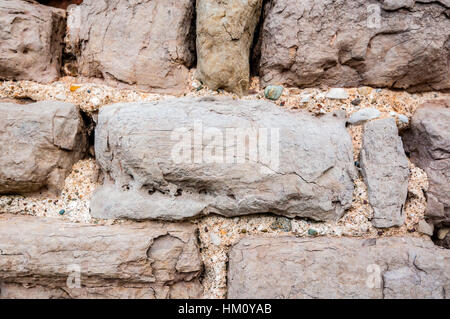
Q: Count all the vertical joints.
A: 7